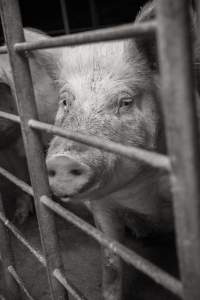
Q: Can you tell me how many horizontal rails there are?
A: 5